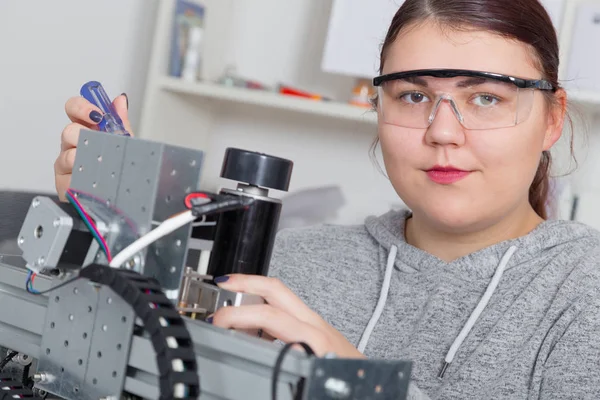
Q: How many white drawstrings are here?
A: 2